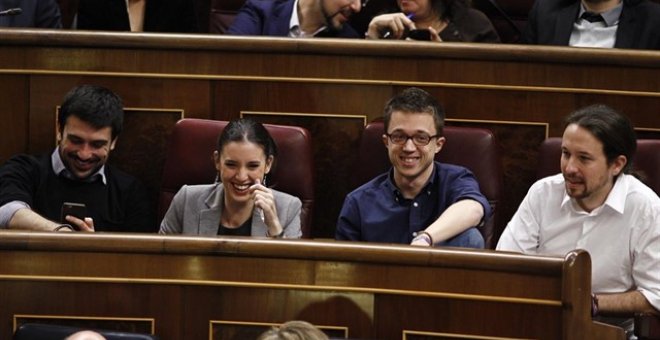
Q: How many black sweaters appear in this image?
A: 1